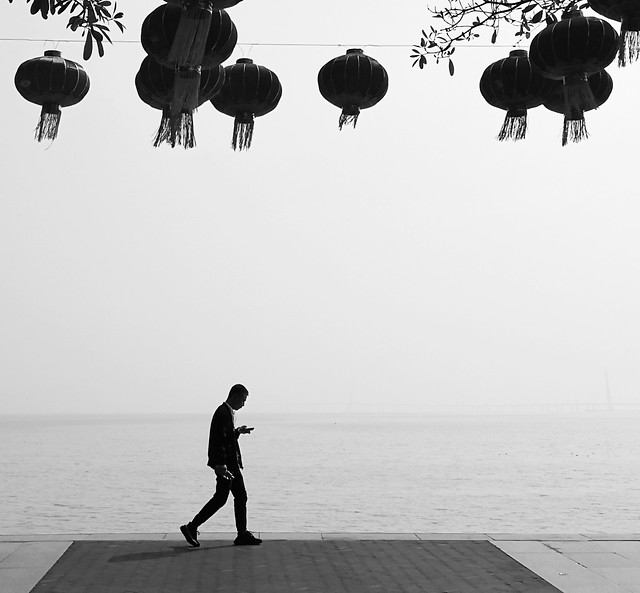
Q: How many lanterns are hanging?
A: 10